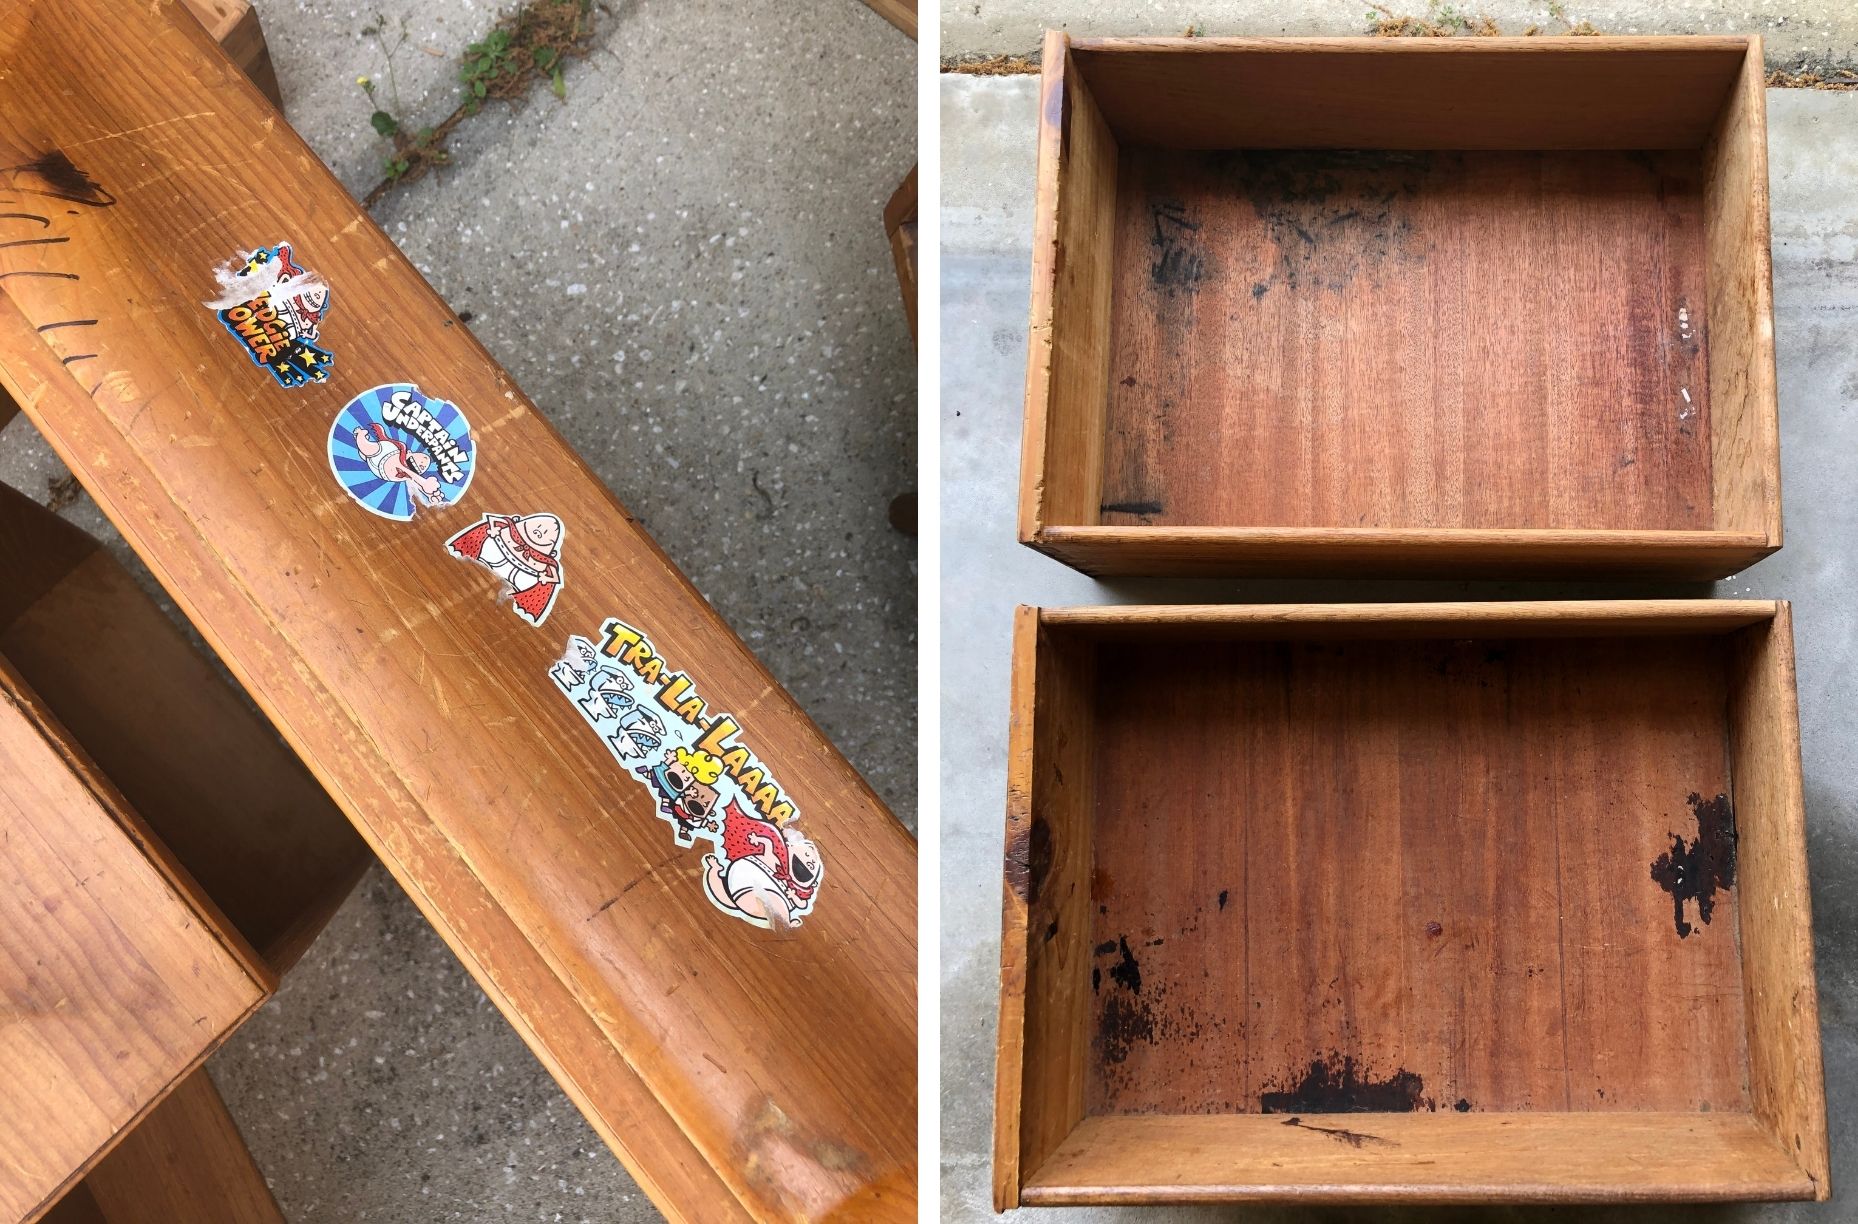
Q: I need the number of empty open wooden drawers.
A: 2